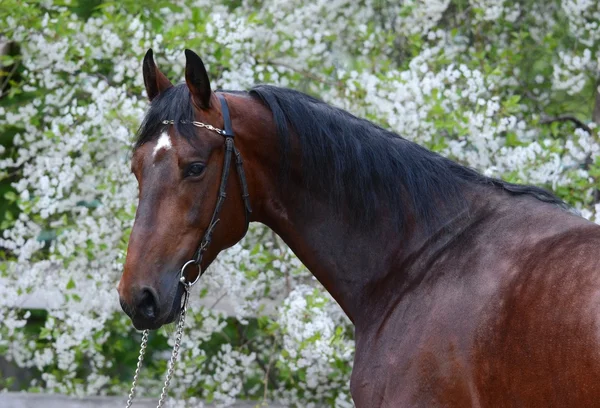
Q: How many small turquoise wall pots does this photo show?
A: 0